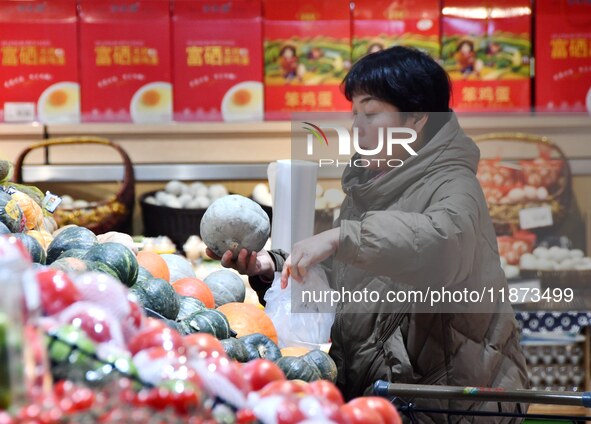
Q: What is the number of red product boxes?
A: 7